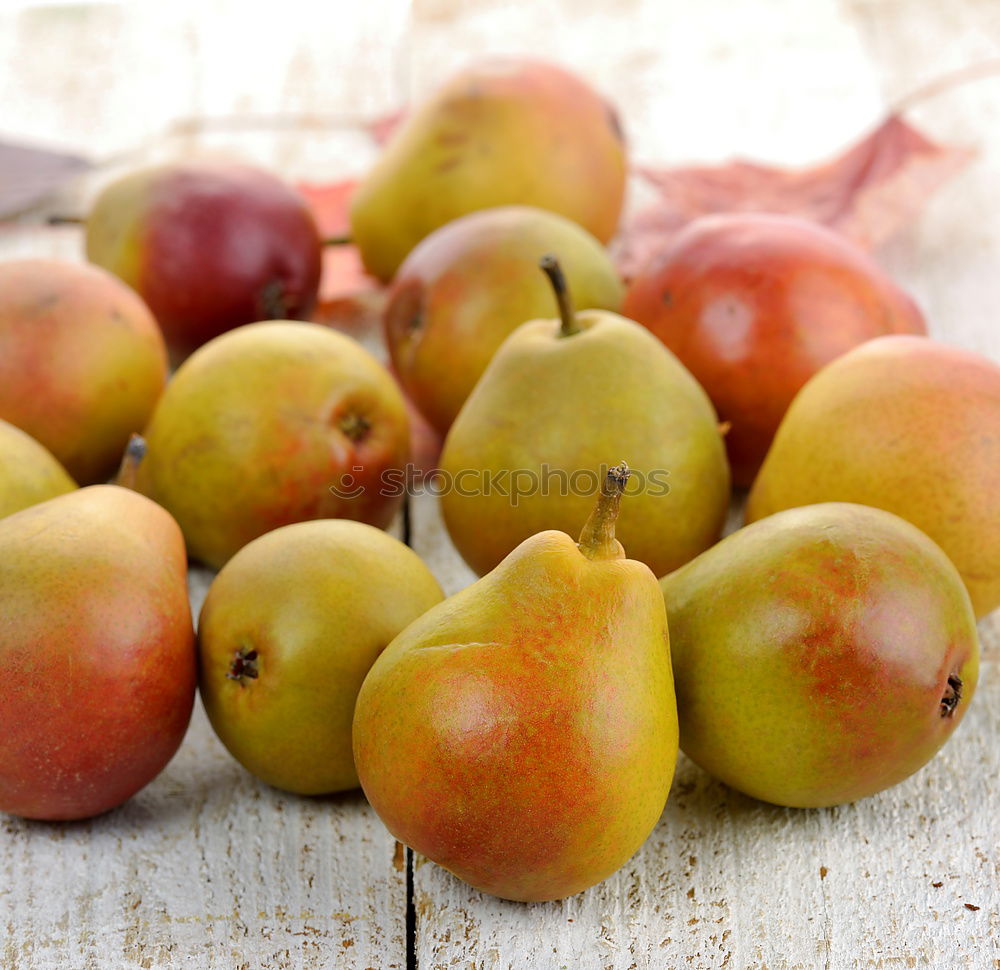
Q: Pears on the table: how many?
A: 13